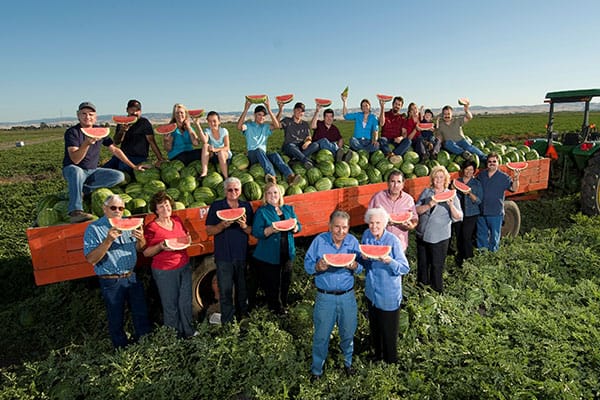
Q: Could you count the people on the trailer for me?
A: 12